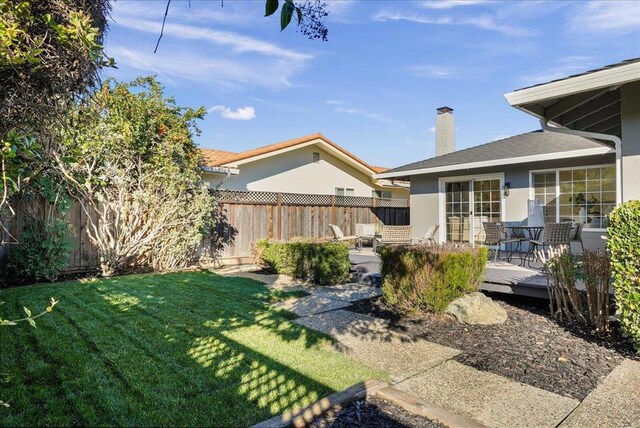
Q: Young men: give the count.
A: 0